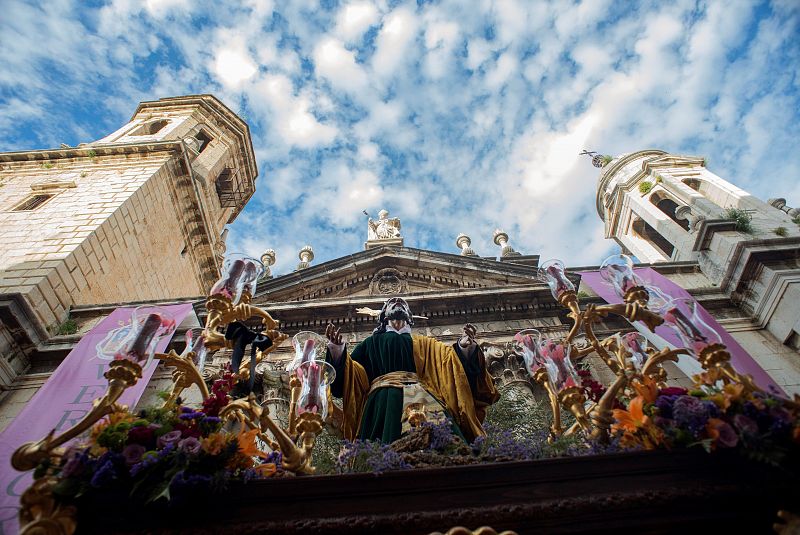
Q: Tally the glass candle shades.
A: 12